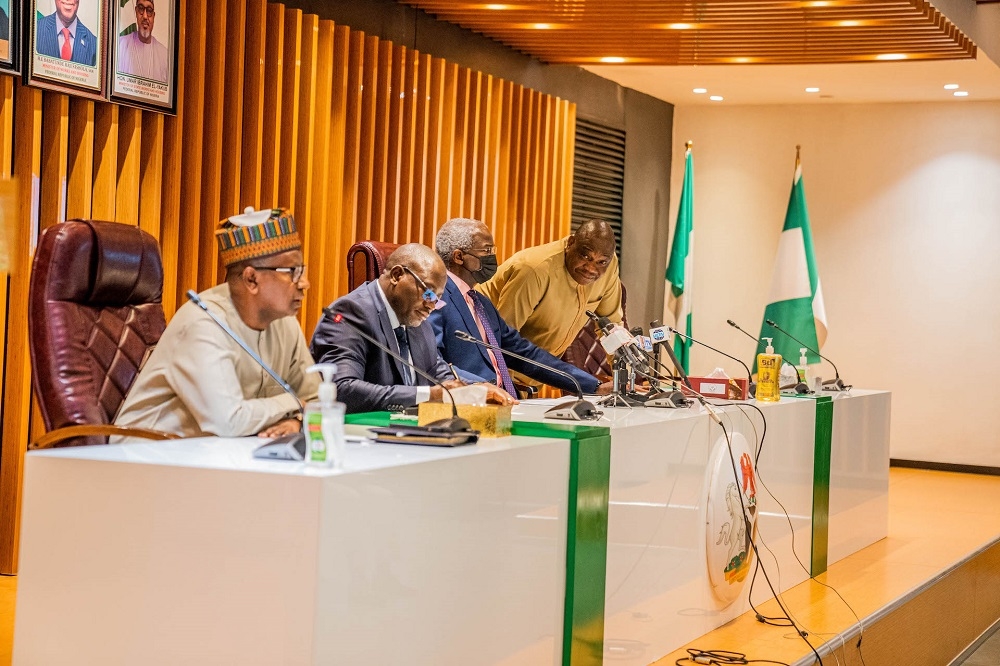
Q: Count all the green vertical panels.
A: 2